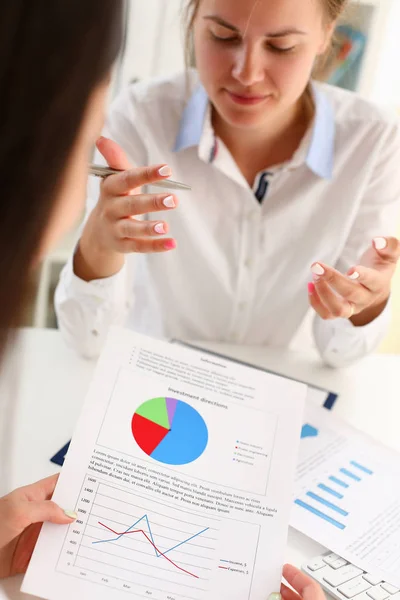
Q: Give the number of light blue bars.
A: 6